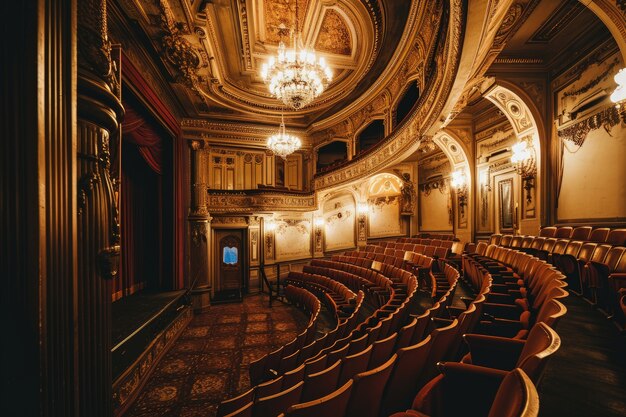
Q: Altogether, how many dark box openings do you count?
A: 3